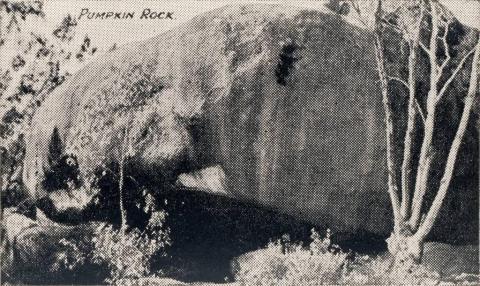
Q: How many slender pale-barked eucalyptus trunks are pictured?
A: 4